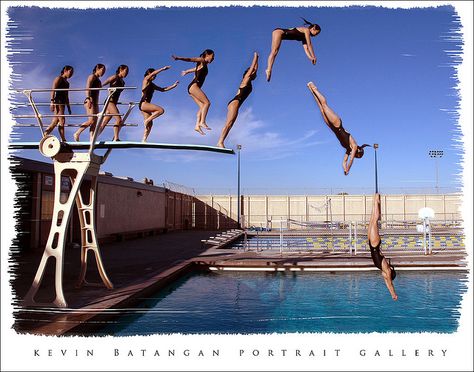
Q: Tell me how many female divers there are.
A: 9